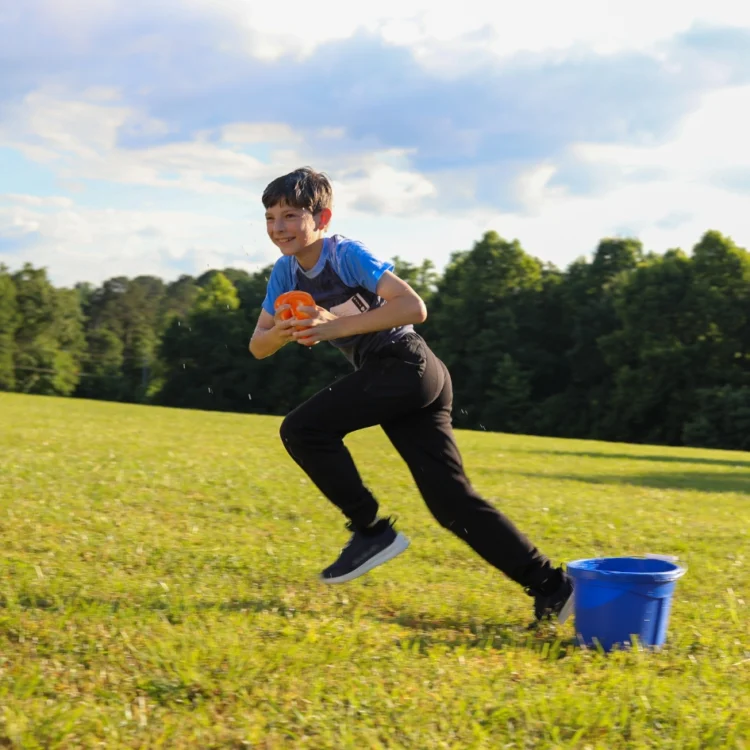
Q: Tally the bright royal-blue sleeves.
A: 2